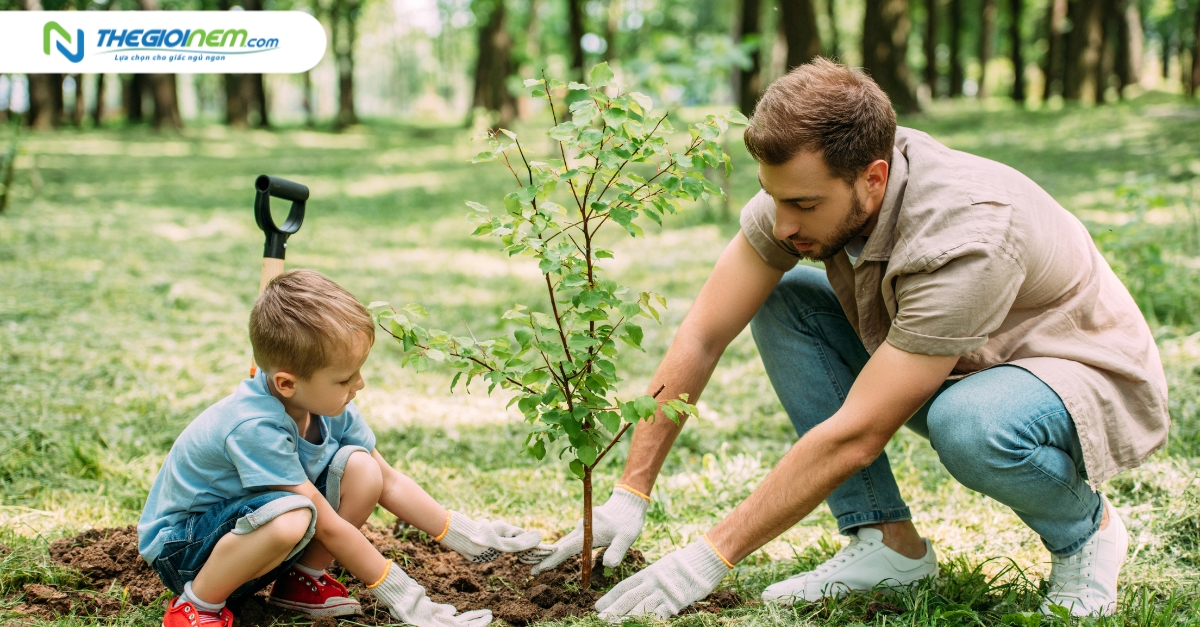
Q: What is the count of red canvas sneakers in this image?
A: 2